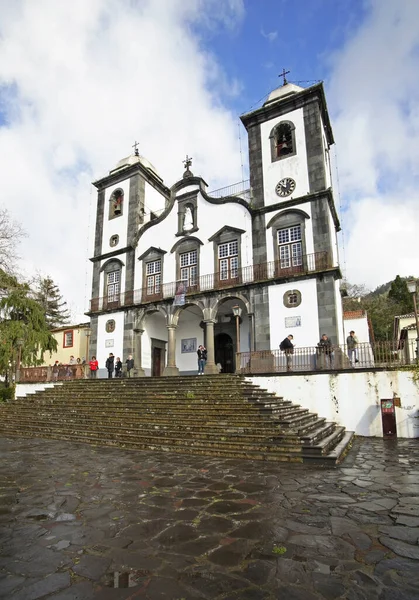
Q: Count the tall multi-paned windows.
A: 5